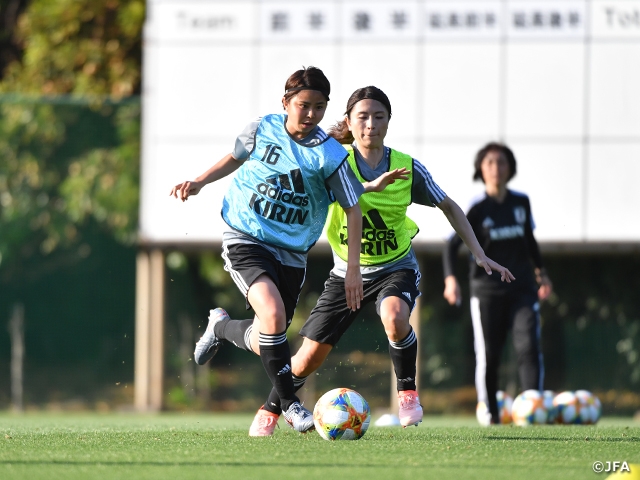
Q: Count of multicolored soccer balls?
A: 6